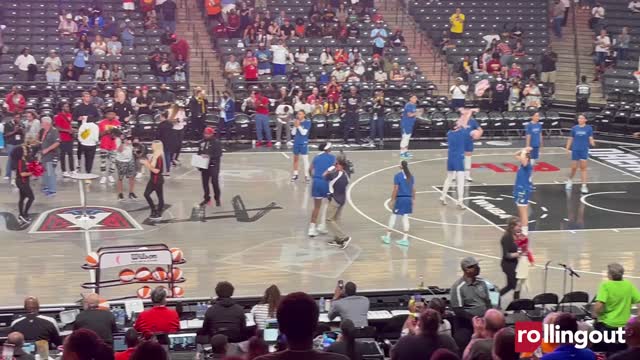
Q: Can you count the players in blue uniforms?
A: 9